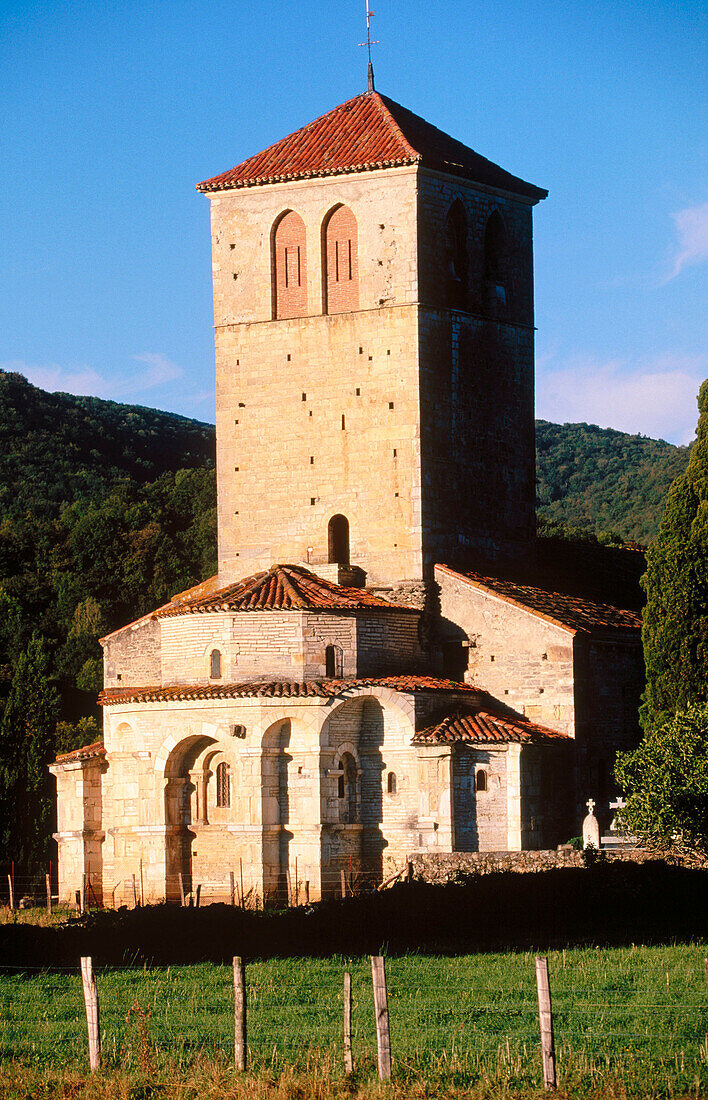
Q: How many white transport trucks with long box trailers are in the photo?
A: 0